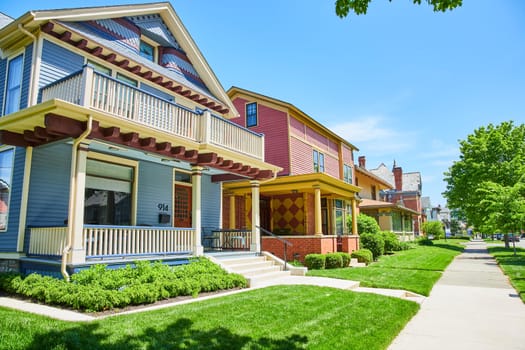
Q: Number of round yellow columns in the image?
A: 3